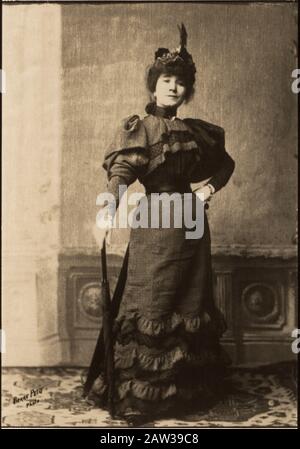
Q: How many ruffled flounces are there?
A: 3